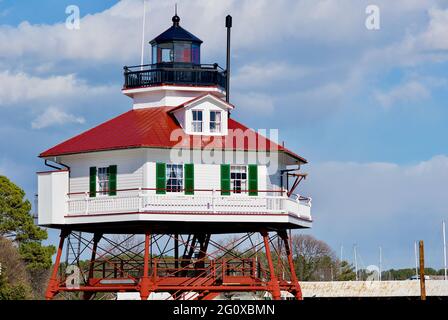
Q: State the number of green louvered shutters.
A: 6